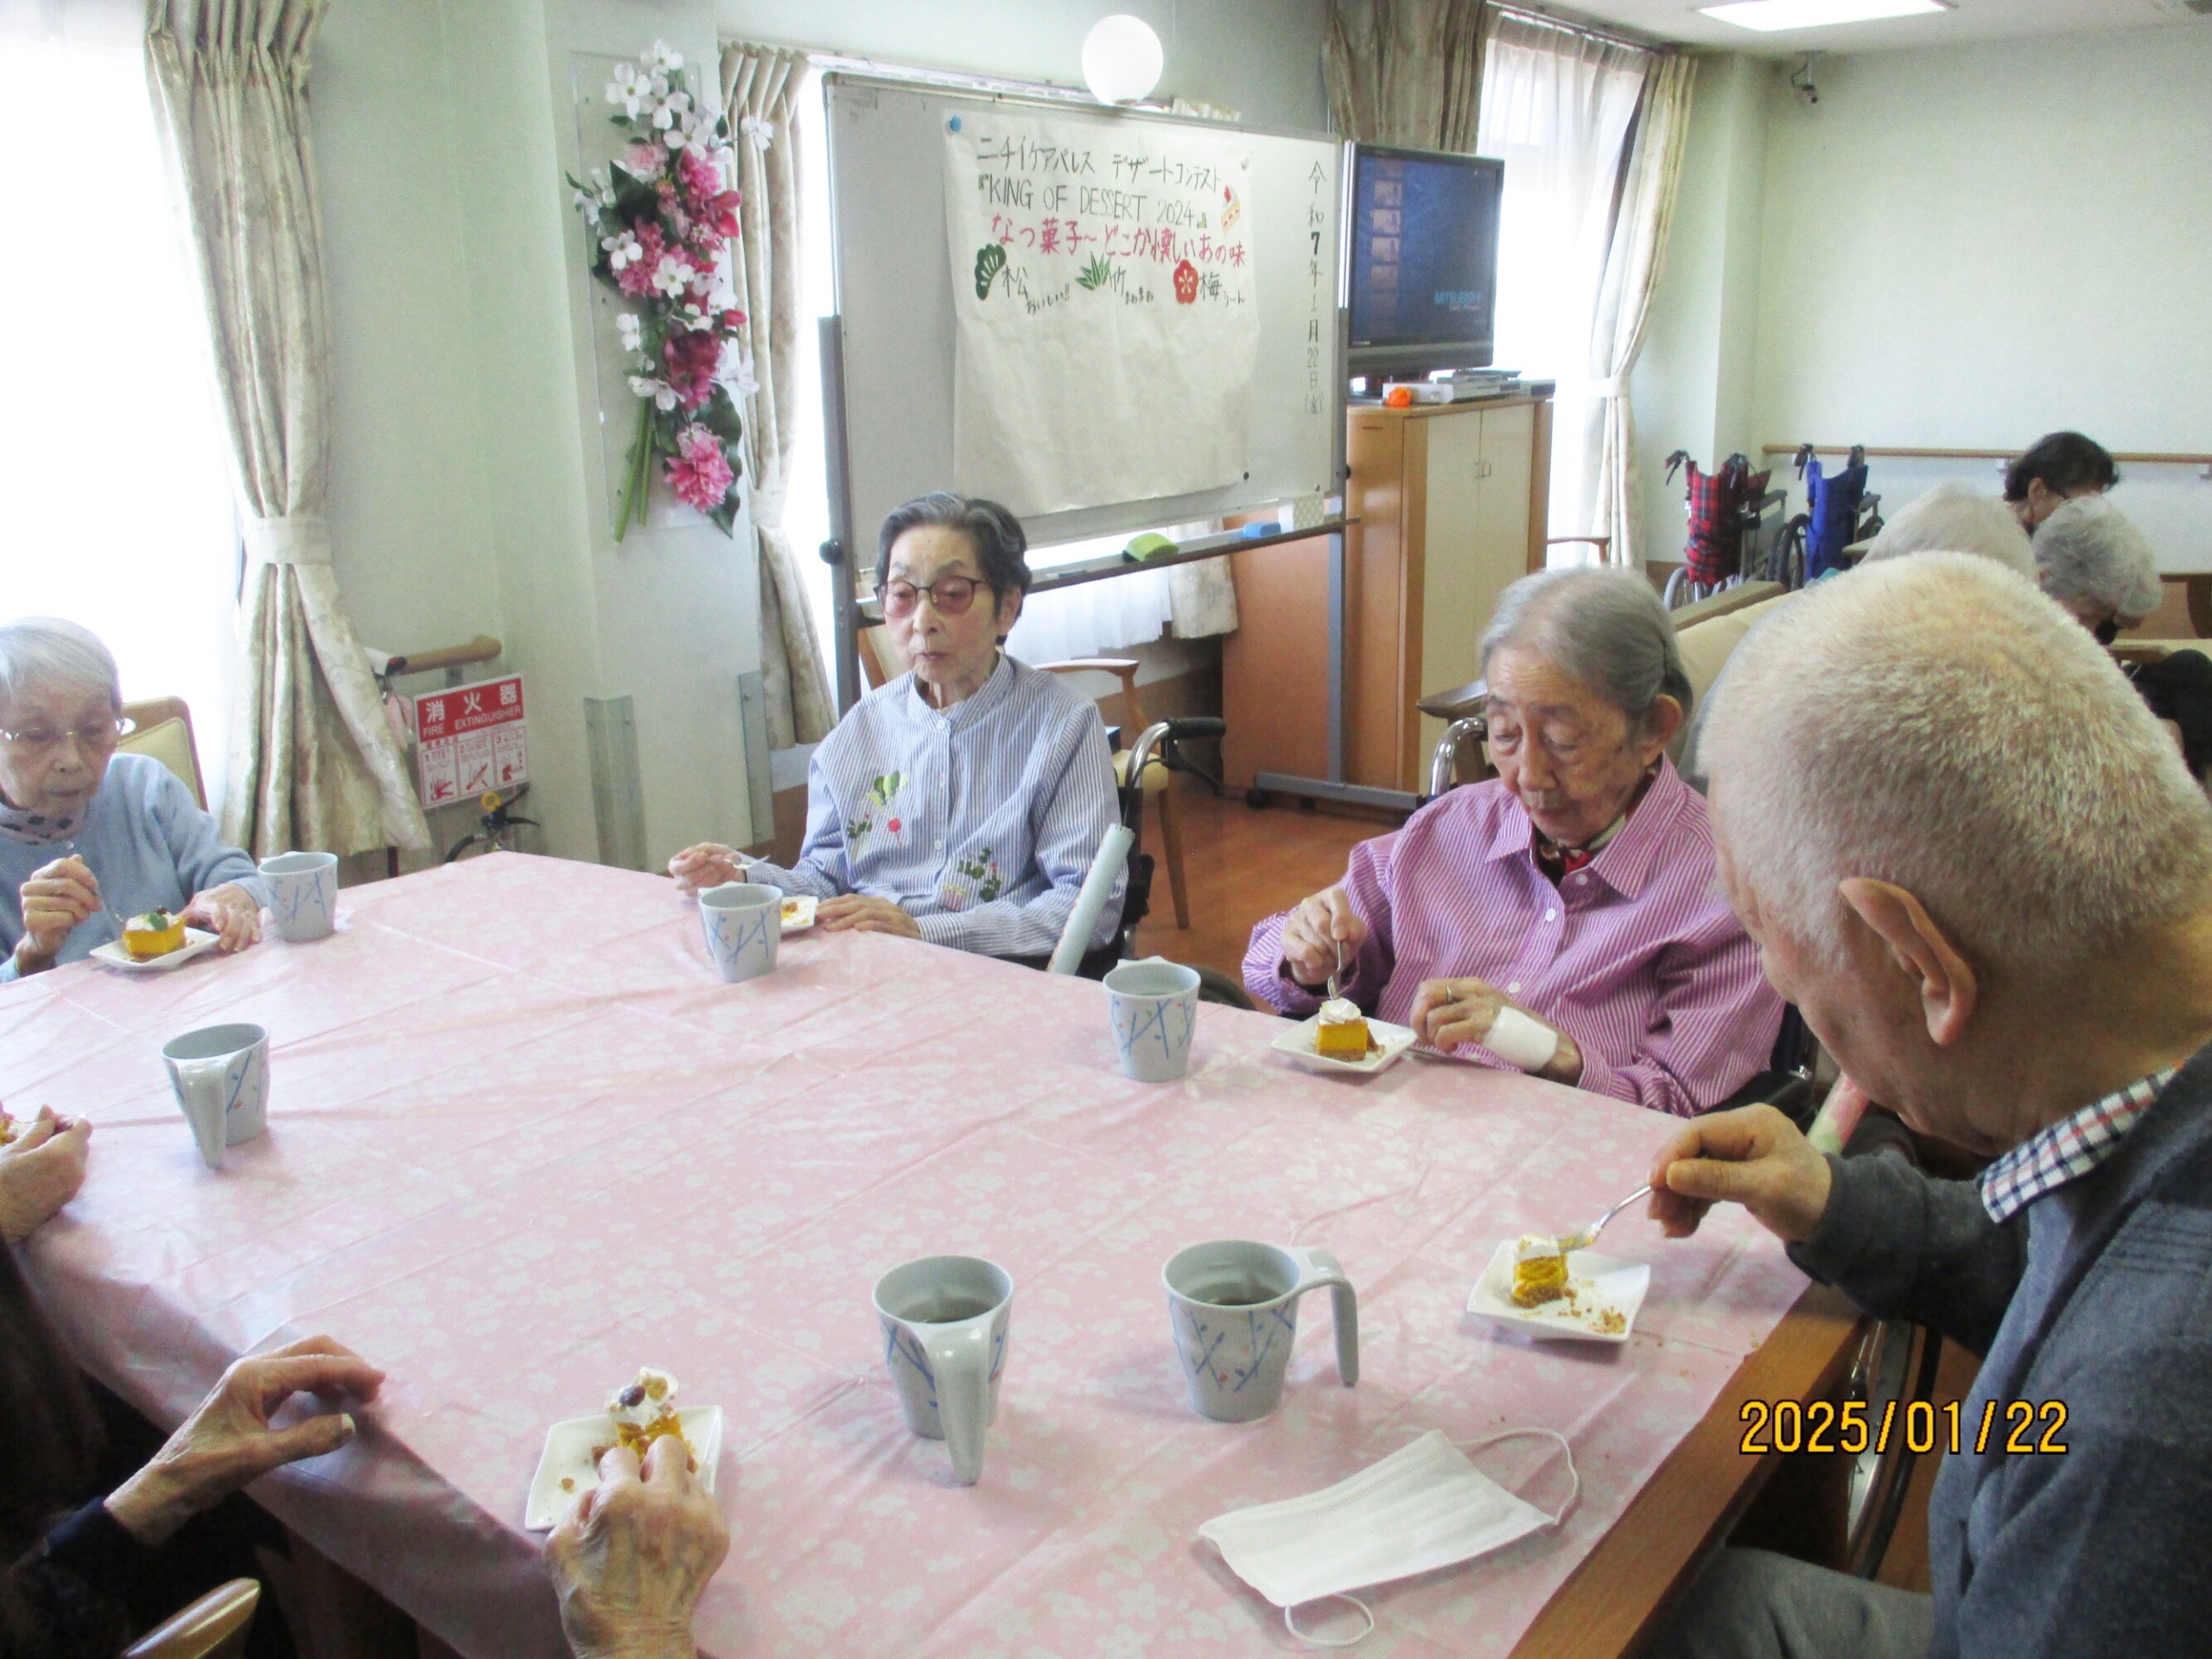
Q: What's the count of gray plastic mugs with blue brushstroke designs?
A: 6